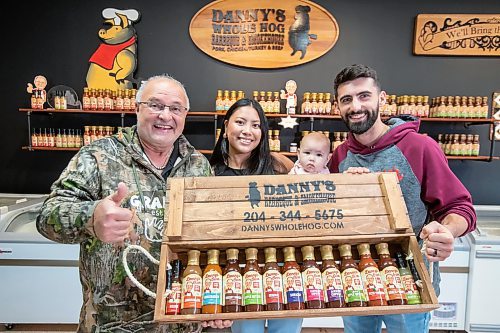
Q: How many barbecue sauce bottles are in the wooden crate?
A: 13